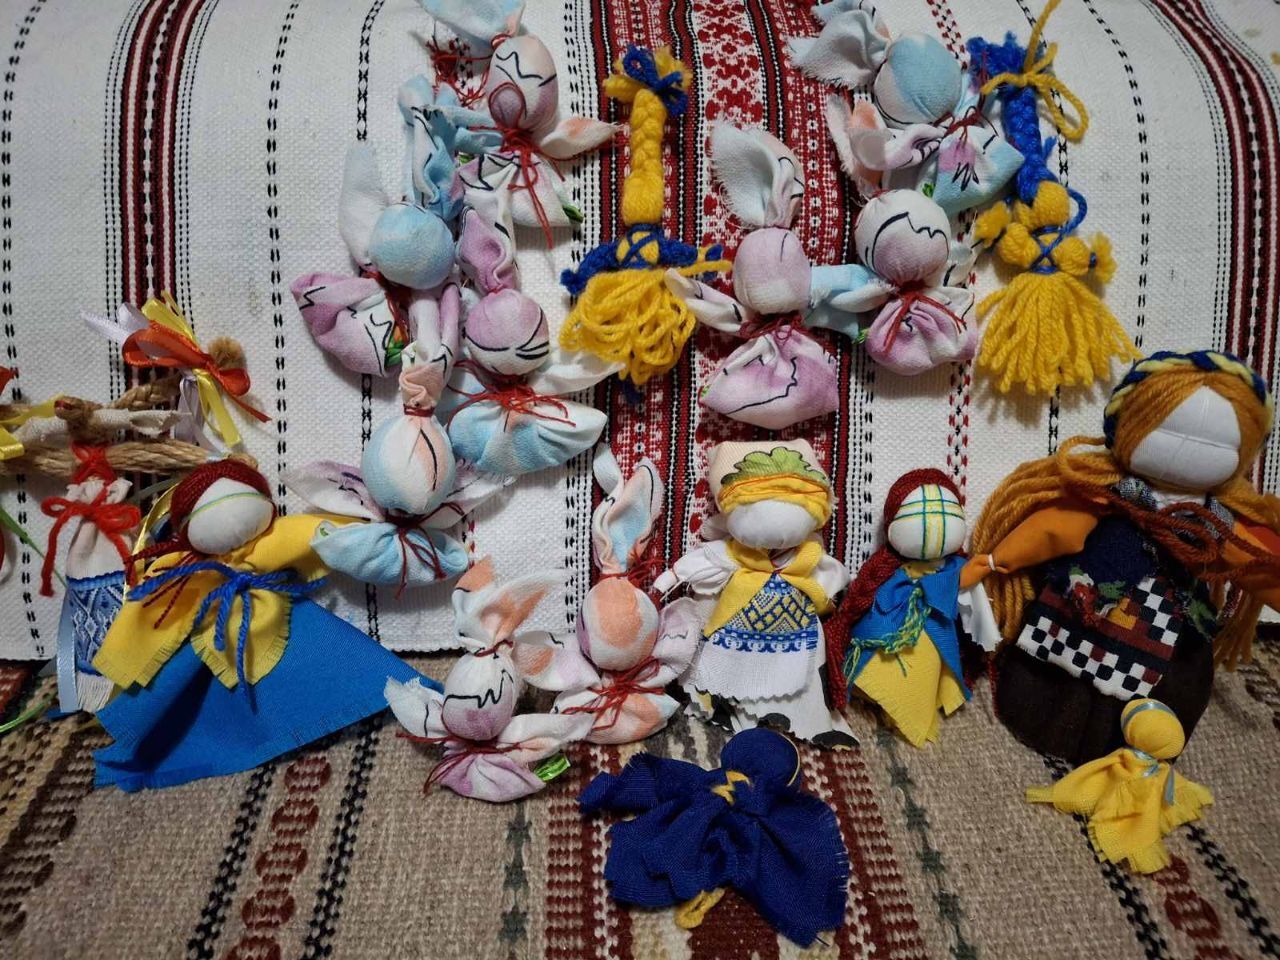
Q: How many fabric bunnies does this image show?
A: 9